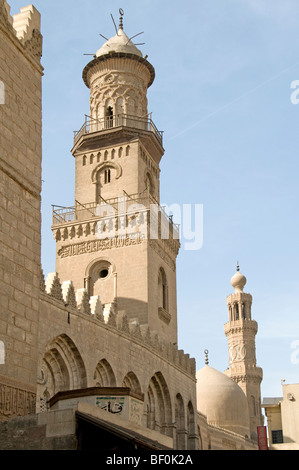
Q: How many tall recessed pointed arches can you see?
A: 6